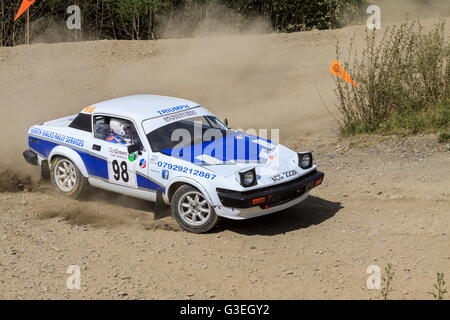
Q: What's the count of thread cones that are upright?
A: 0